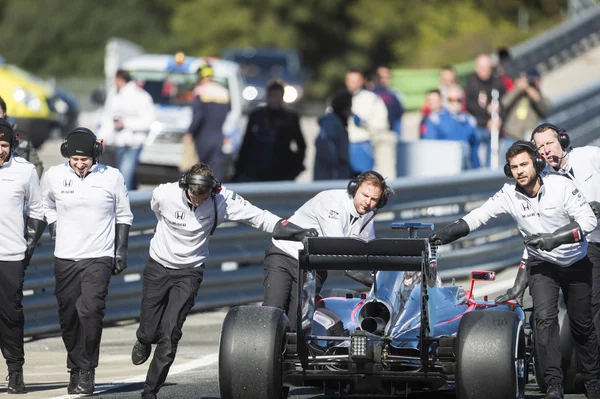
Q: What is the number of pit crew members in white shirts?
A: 6